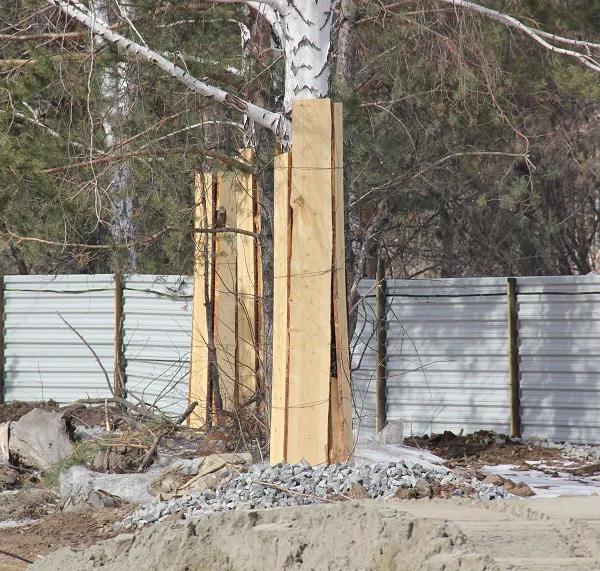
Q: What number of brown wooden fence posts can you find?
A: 4